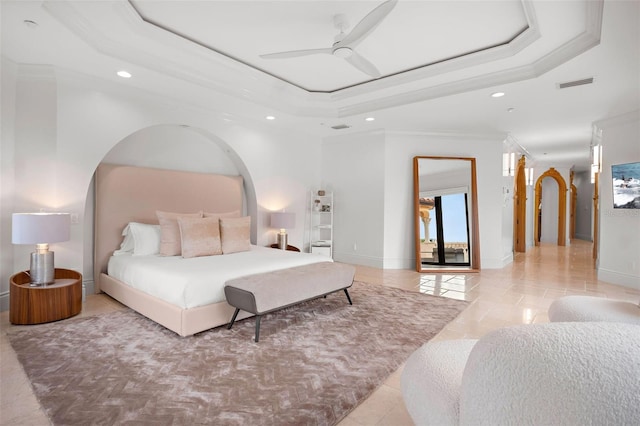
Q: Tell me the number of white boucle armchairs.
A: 2